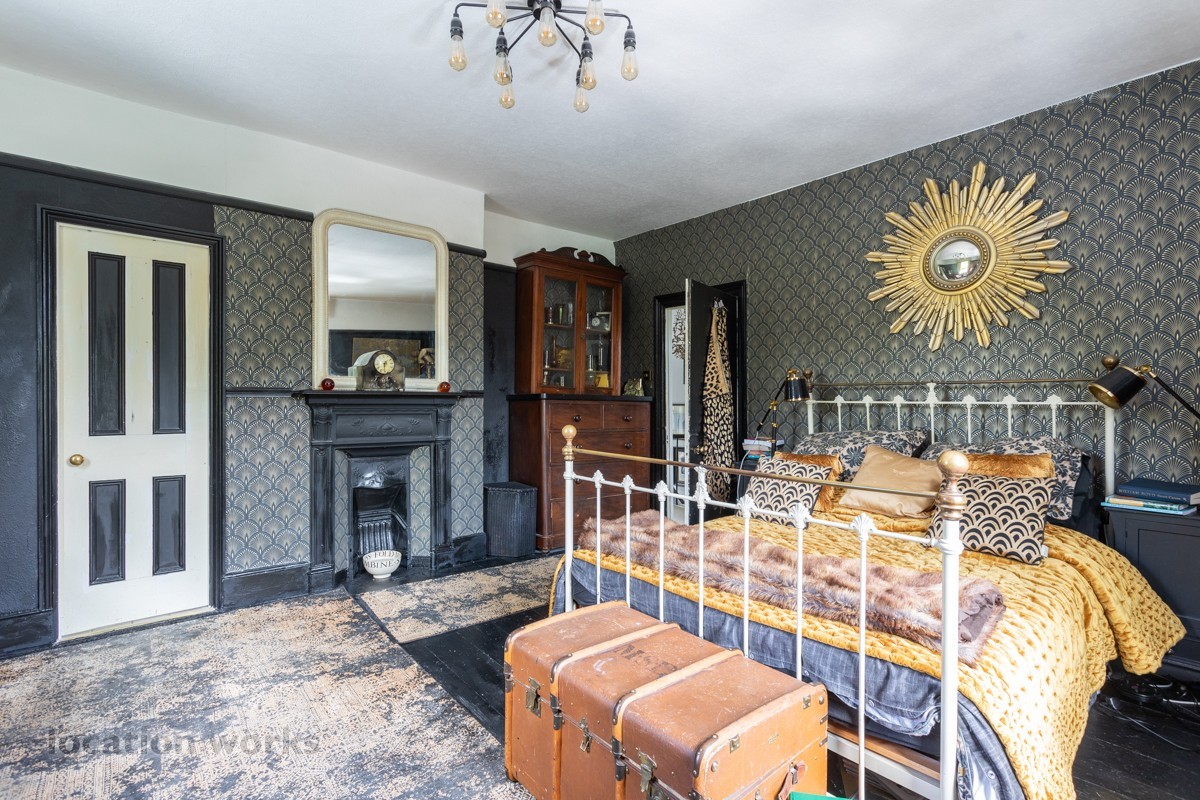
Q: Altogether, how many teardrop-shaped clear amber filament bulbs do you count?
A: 9